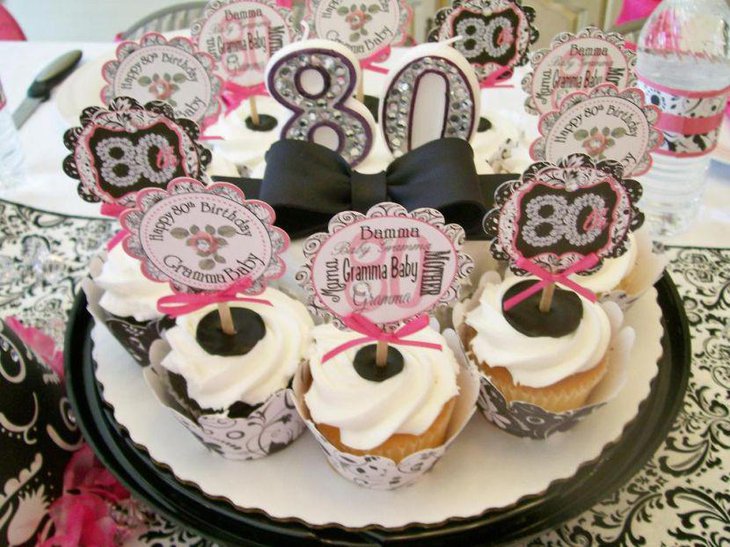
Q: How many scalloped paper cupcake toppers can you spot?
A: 10